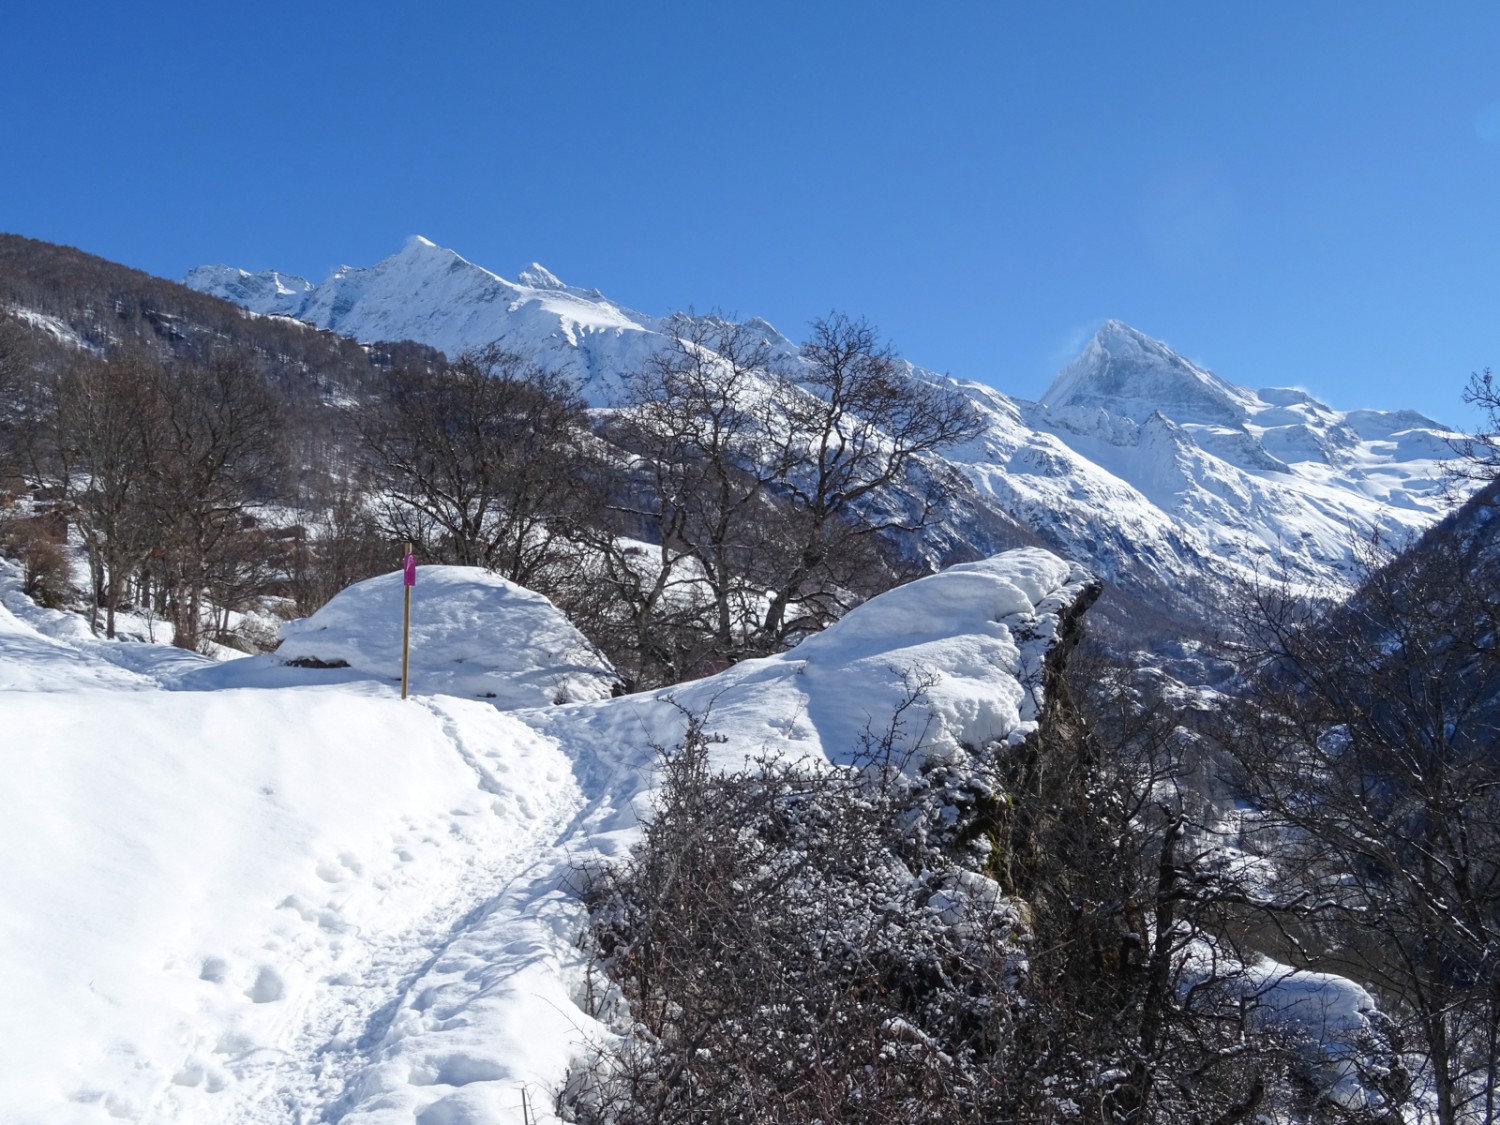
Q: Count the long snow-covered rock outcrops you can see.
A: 1